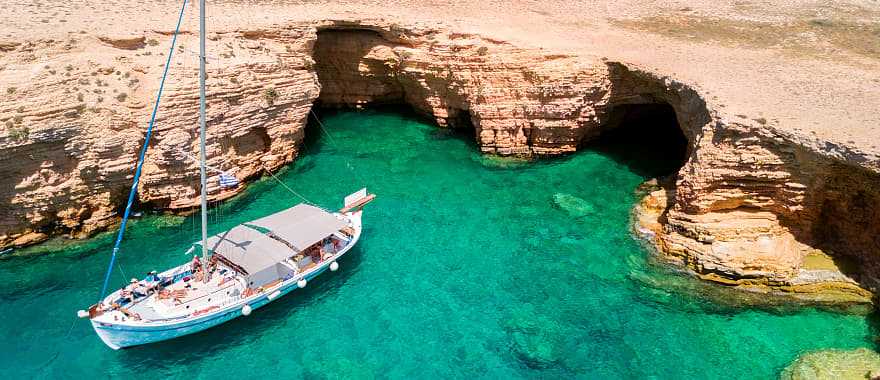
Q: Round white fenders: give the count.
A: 3